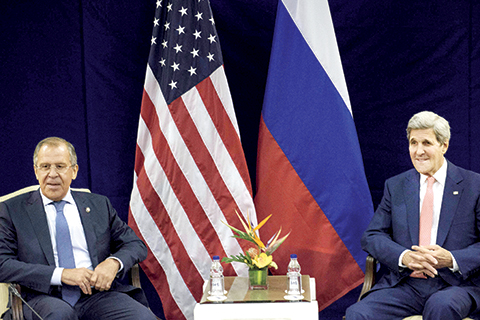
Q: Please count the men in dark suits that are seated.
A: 2